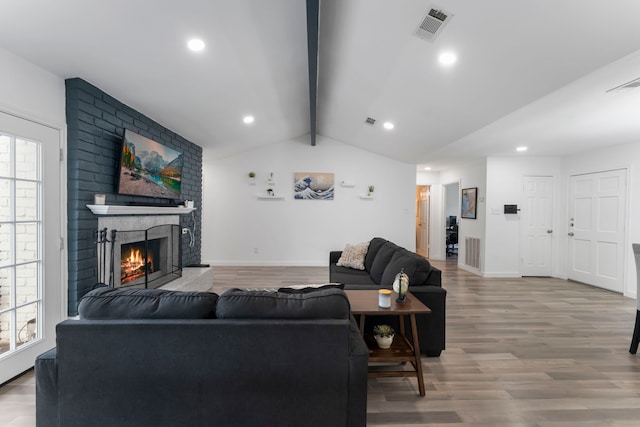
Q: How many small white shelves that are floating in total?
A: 5